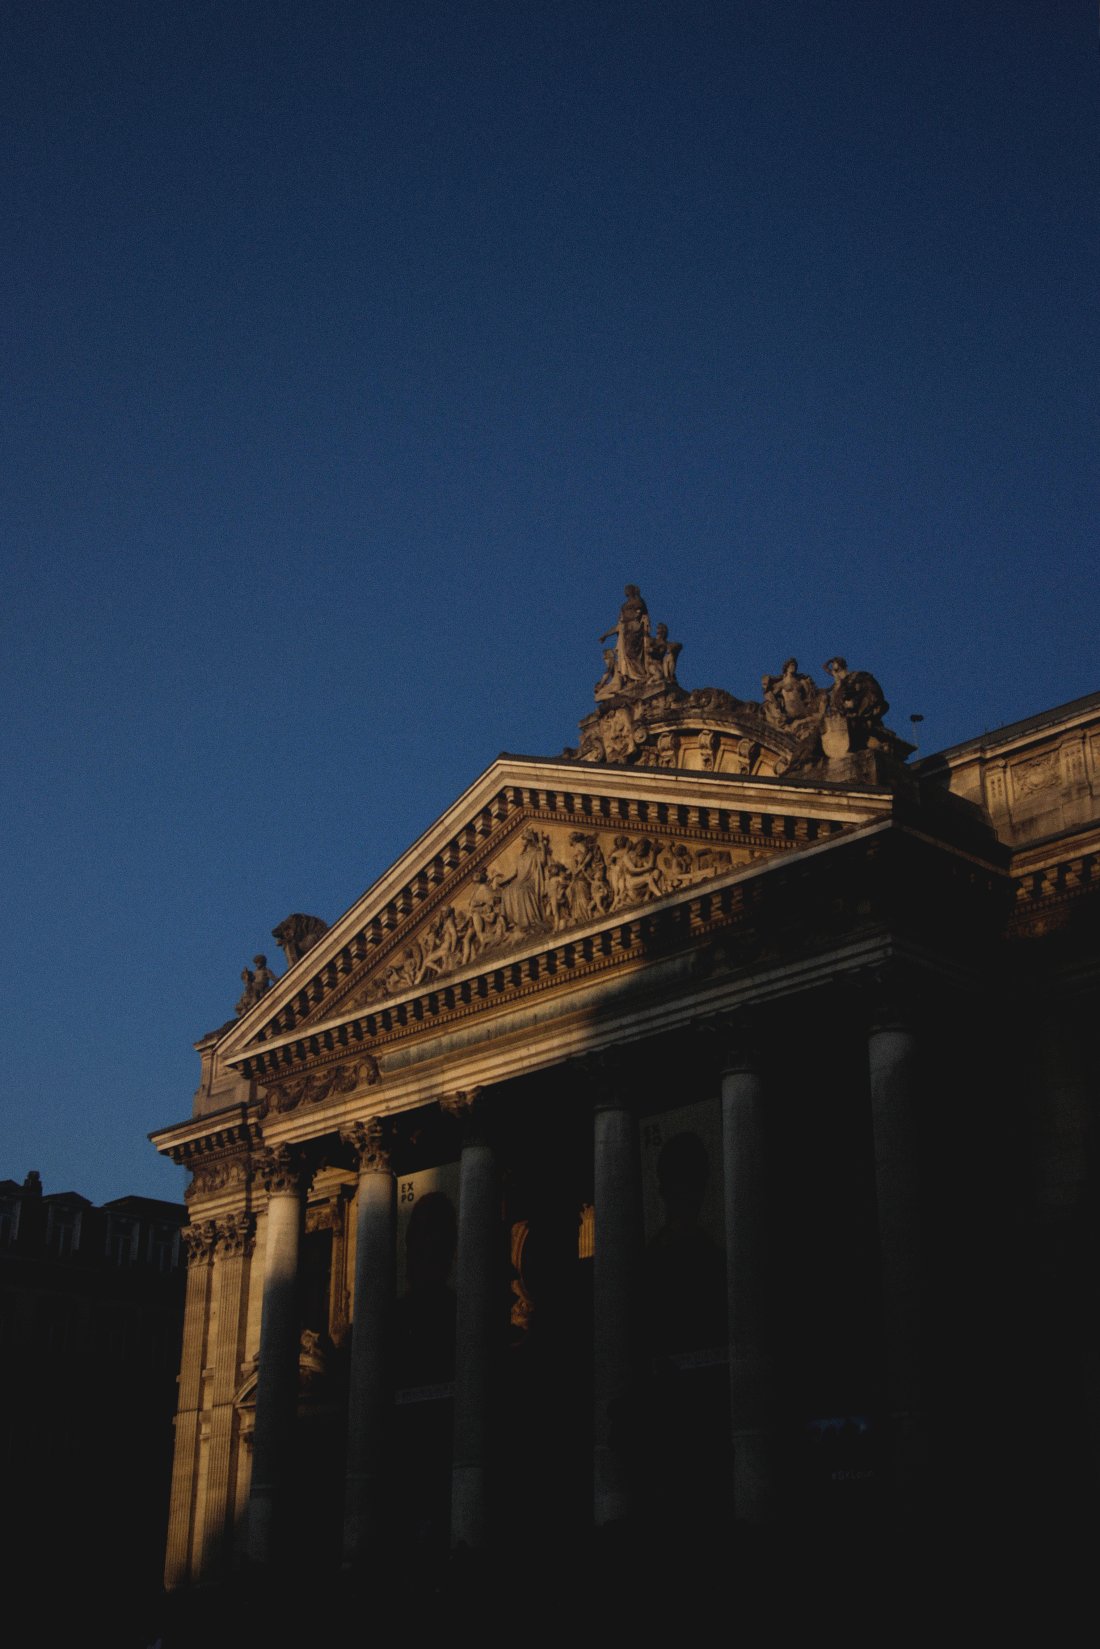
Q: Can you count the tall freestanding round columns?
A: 6